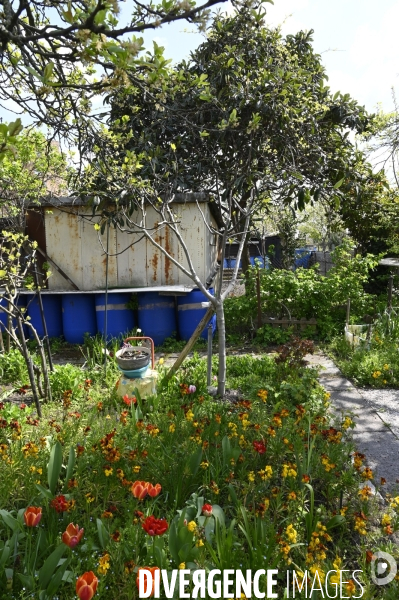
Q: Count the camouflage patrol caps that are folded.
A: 0